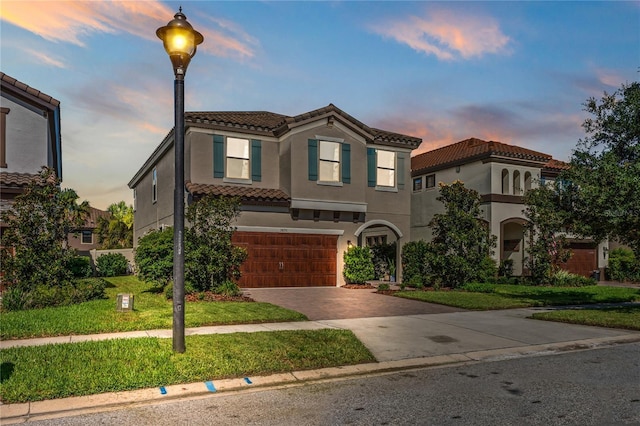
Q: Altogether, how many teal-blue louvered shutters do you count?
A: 6